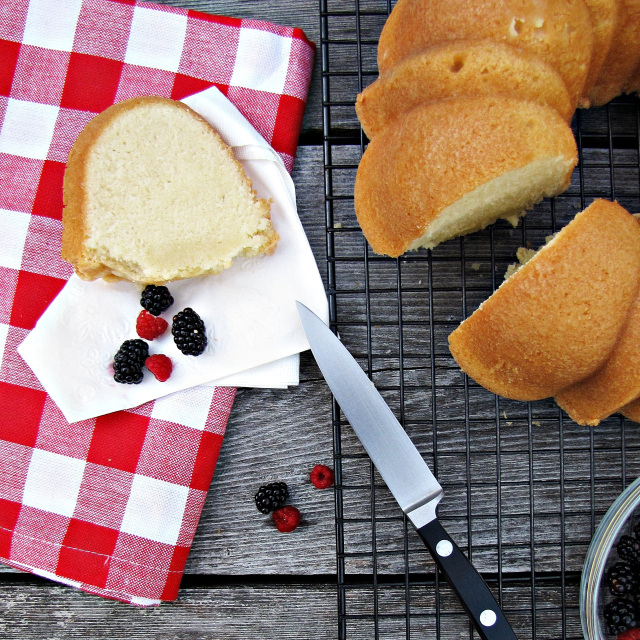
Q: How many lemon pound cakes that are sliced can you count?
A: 1